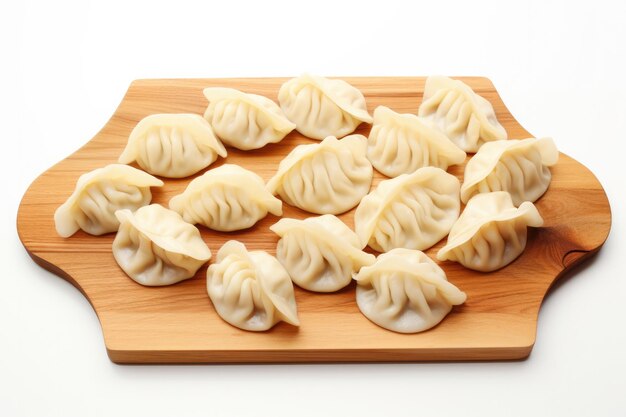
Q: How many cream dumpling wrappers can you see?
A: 15